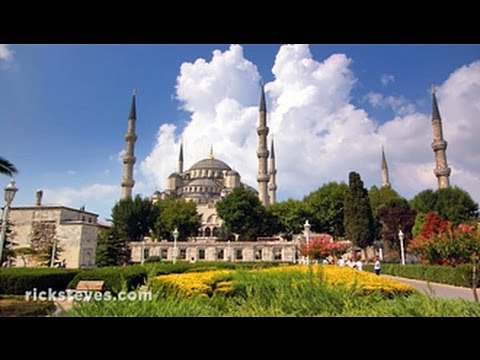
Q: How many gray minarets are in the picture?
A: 6